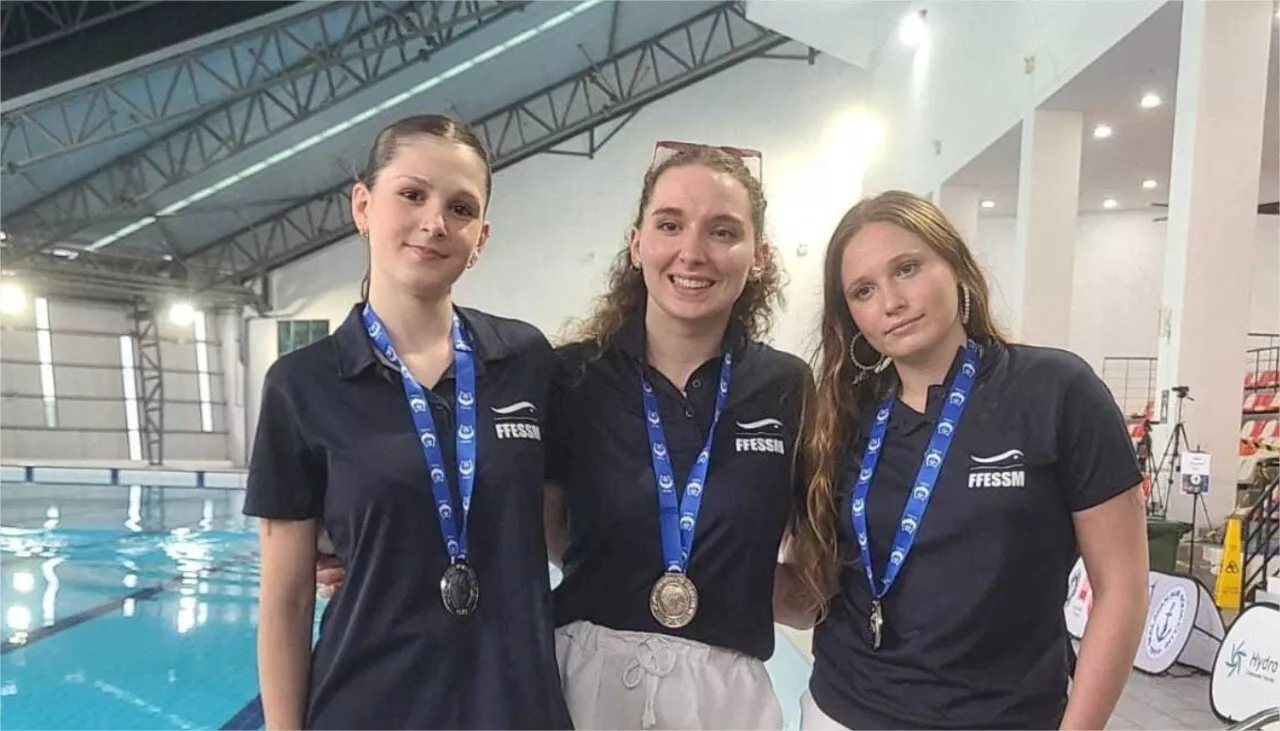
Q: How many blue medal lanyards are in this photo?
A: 3